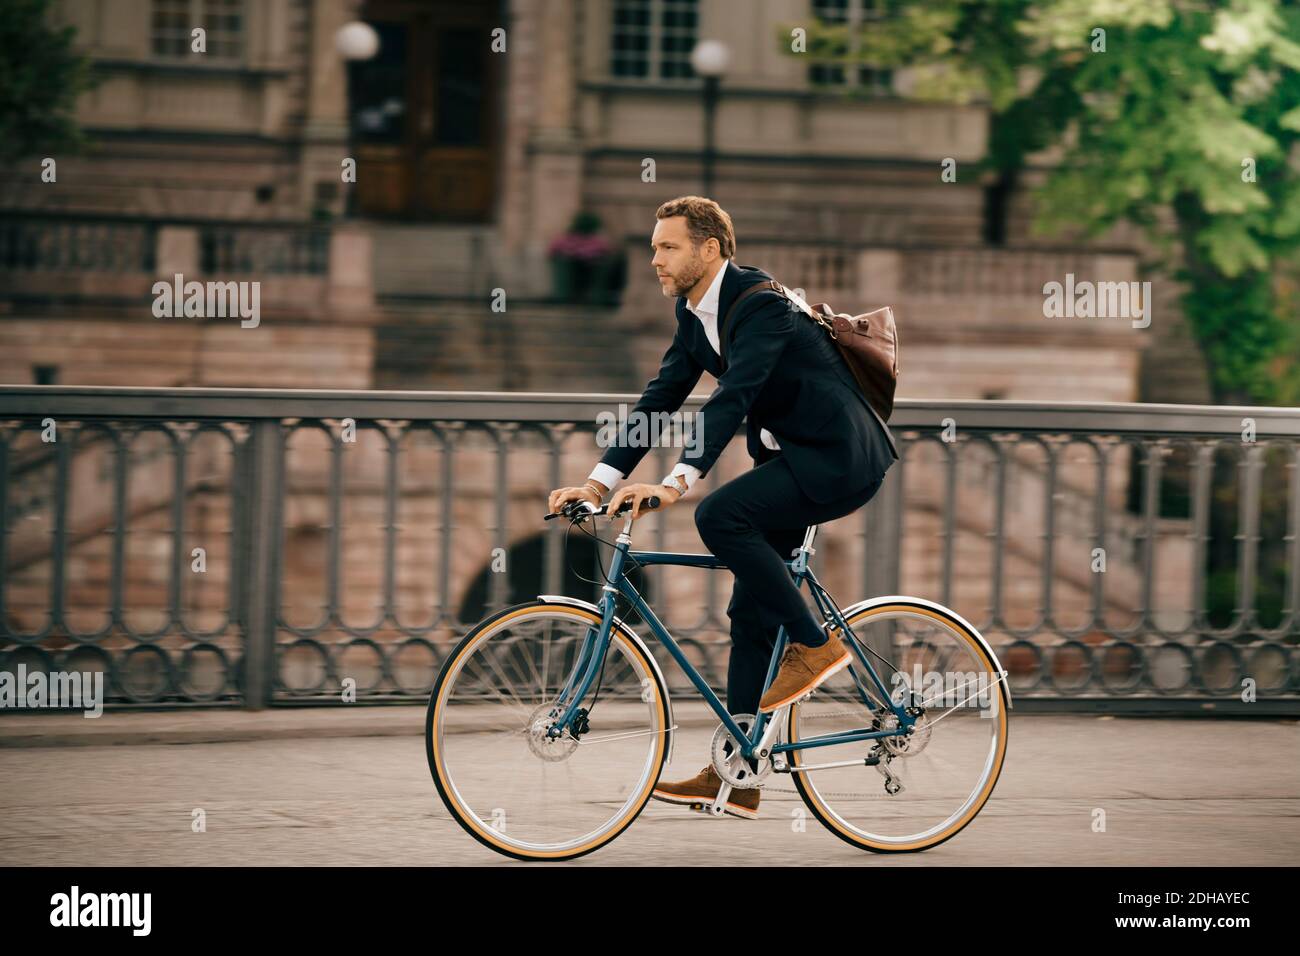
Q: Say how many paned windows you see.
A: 3